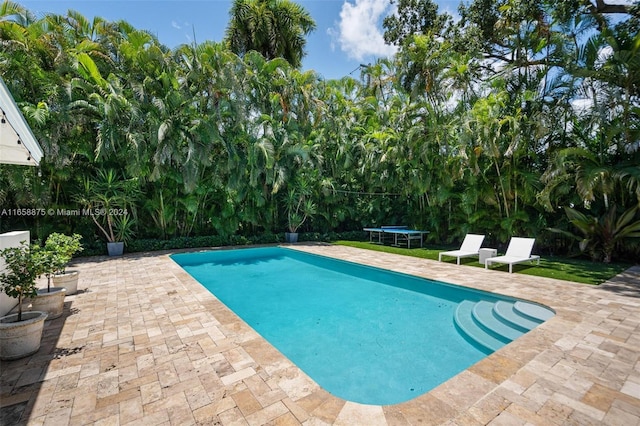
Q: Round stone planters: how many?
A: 3